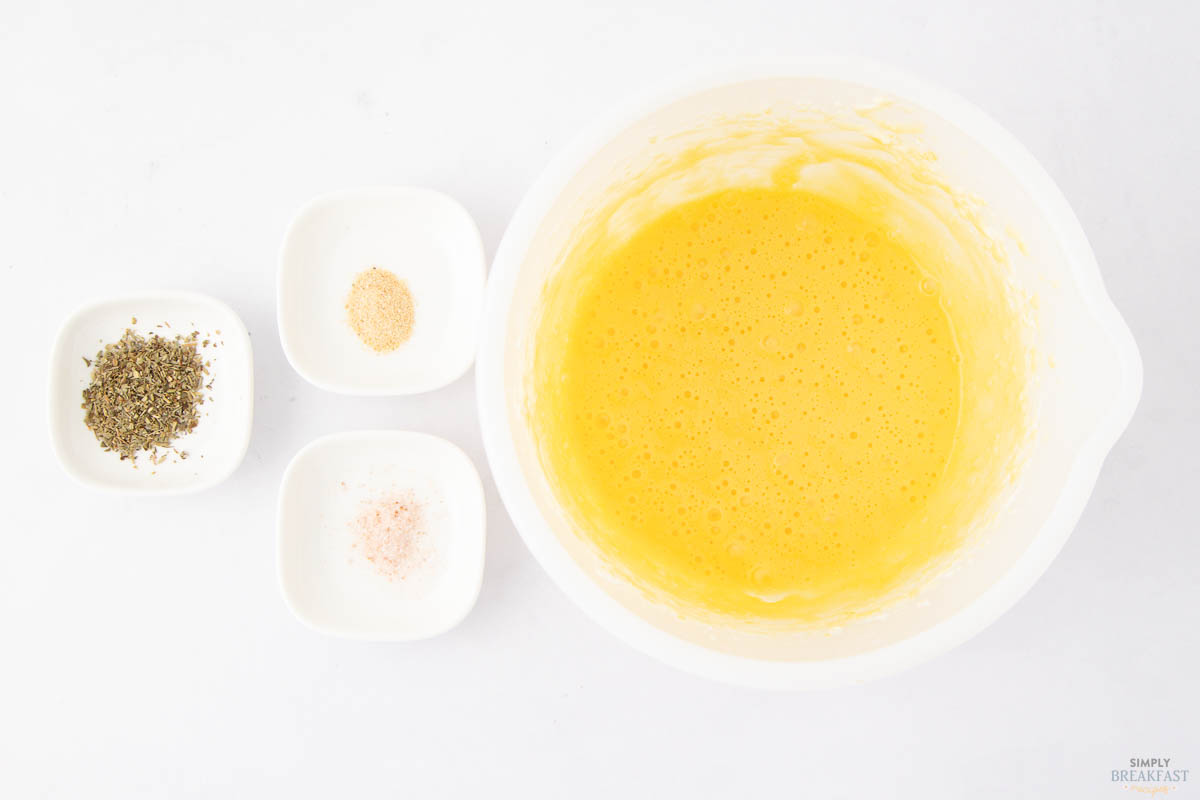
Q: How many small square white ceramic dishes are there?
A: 3